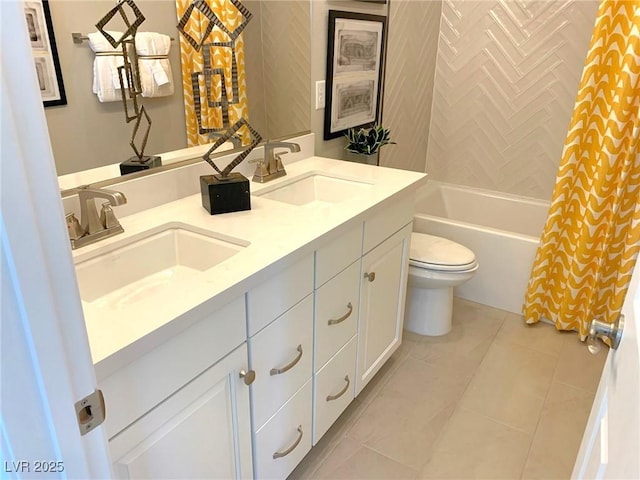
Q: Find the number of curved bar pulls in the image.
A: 4